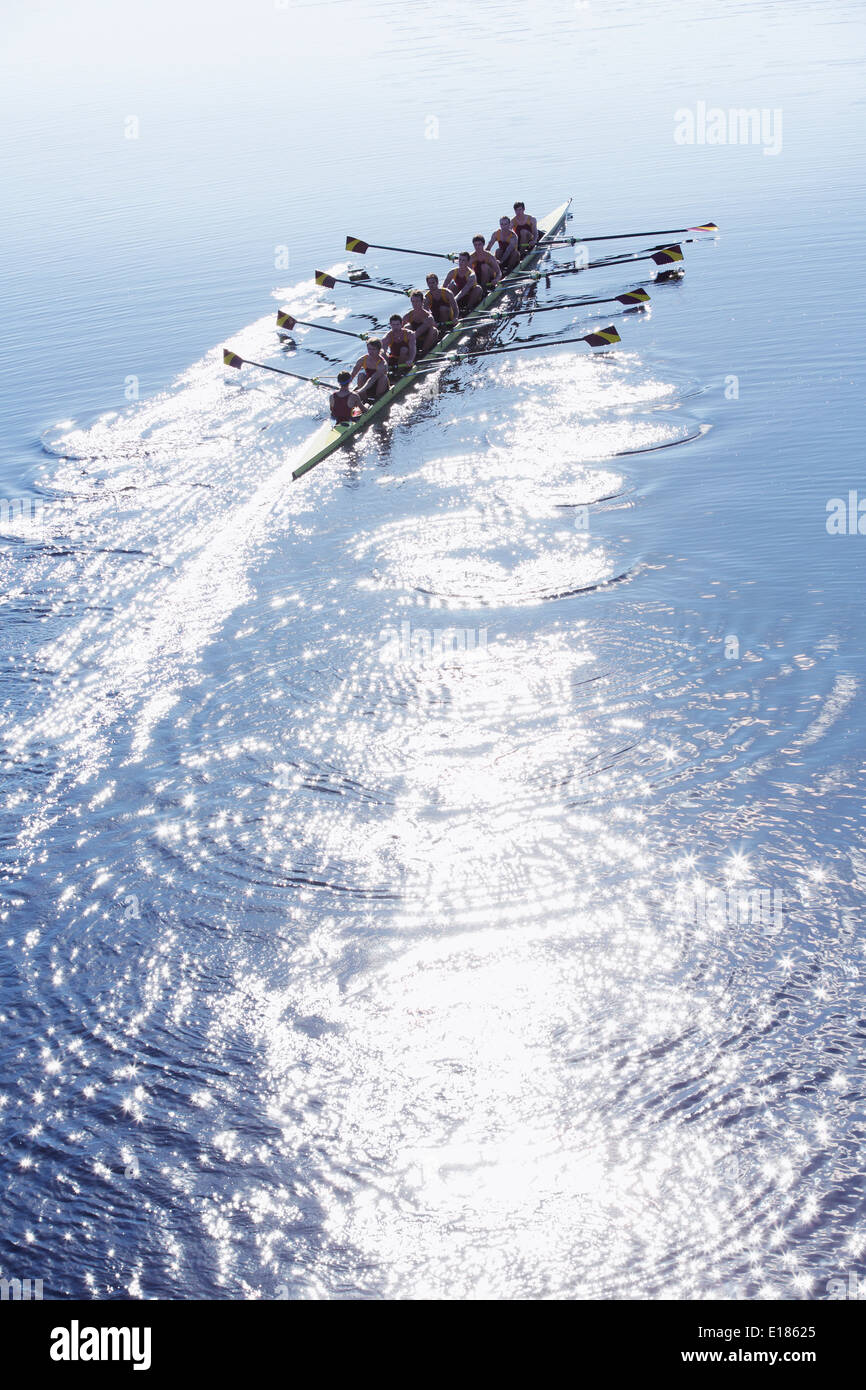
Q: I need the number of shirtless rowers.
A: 0